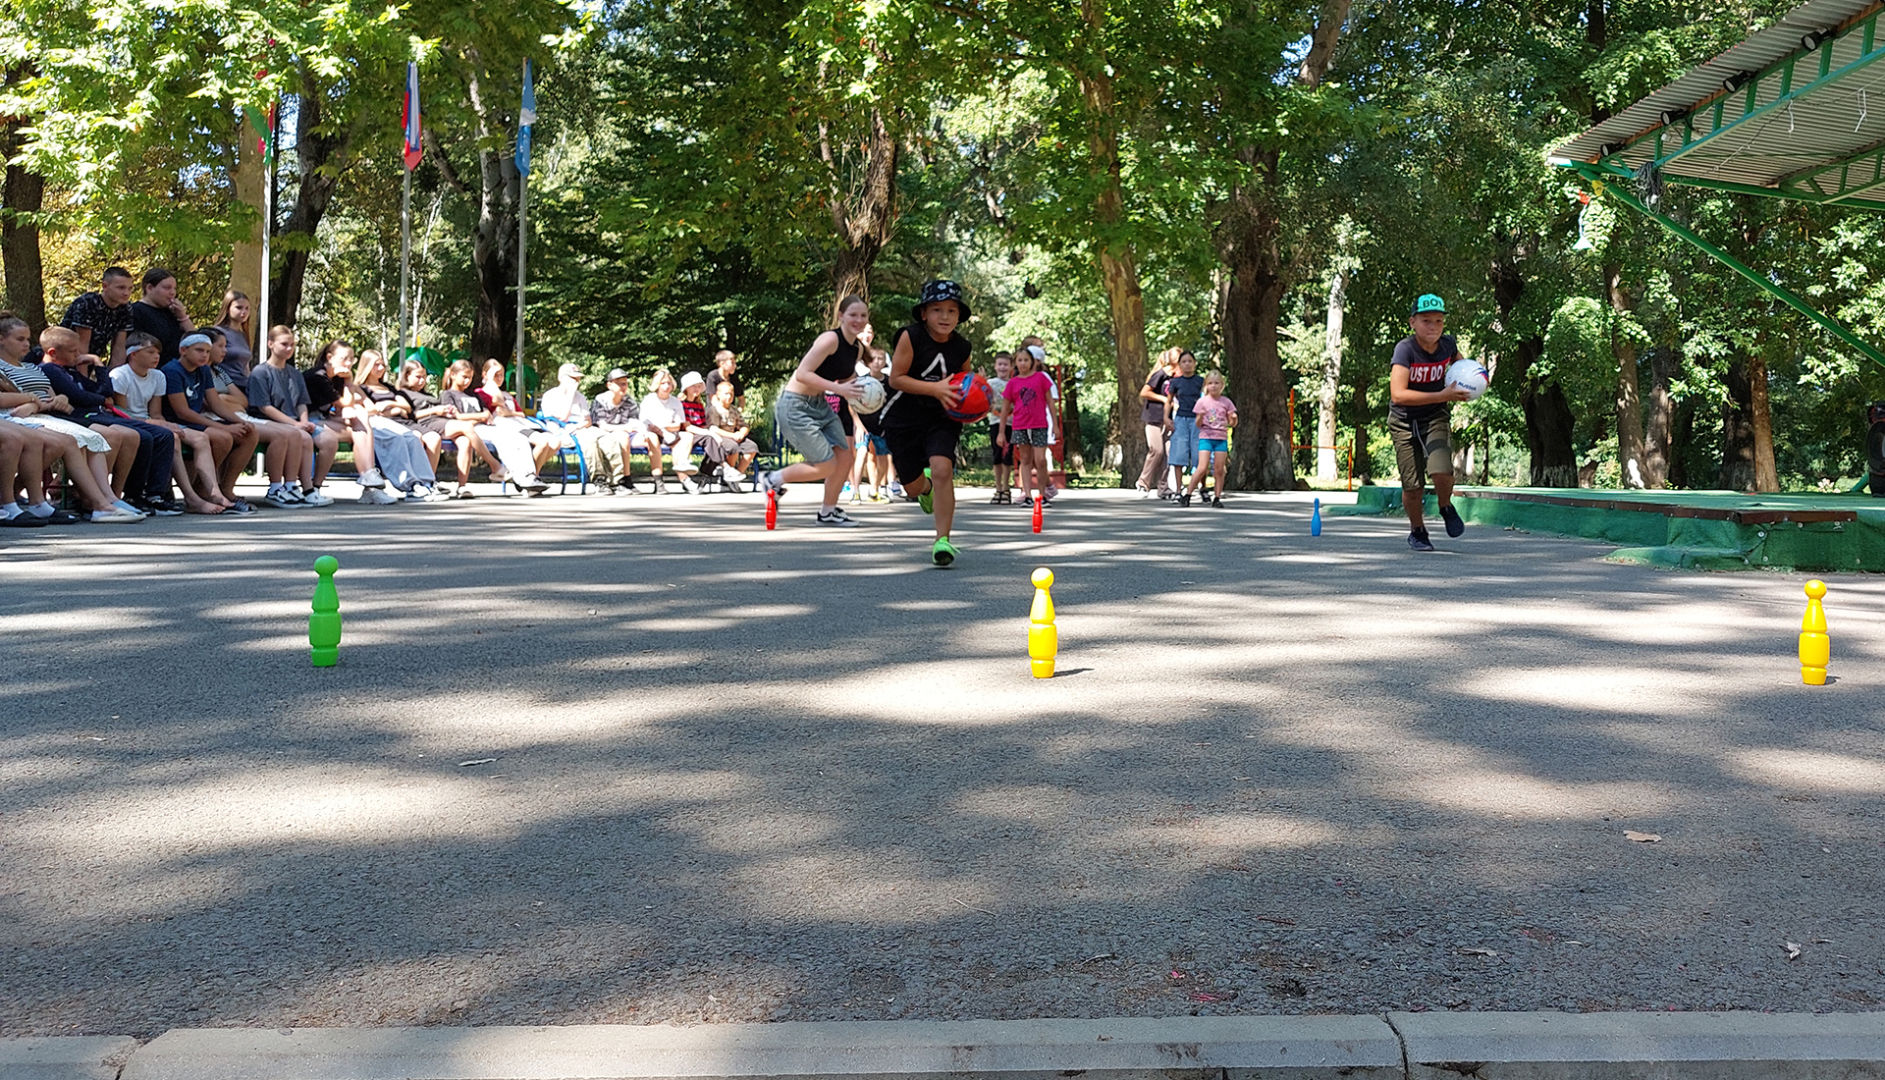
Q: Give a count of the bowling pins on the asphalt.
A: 6